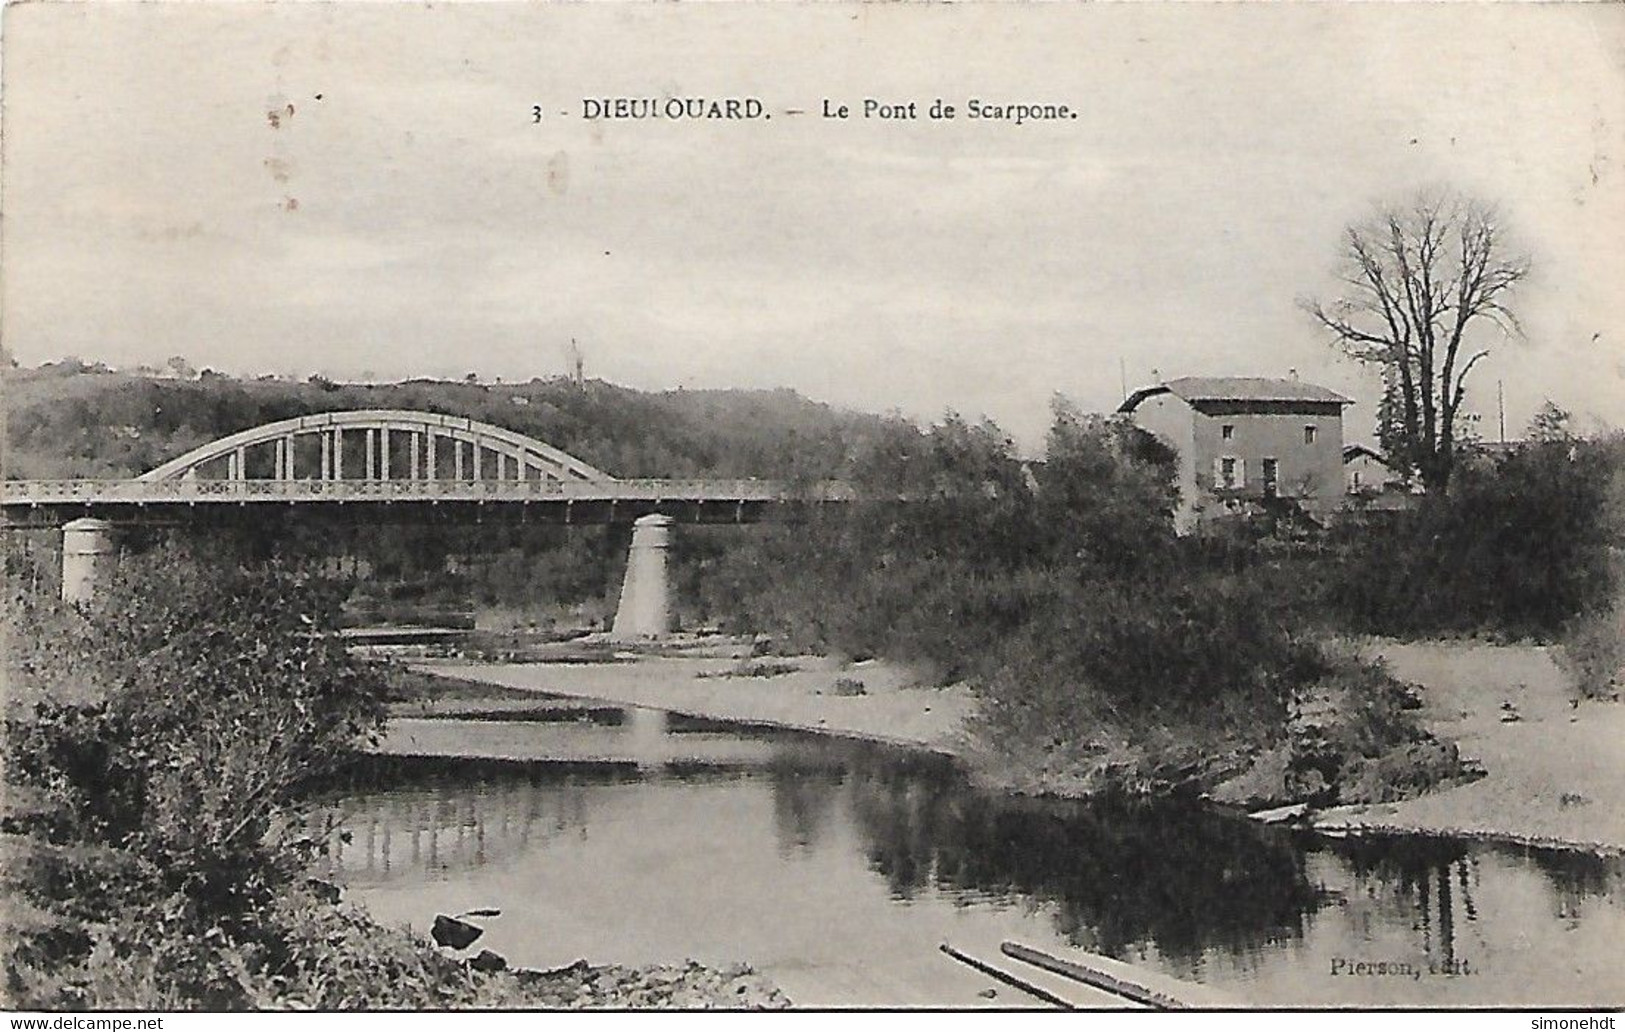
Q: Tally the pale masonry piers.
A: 2